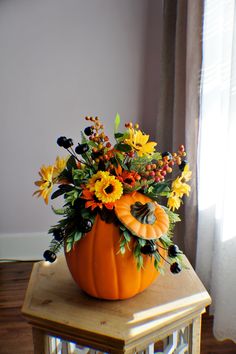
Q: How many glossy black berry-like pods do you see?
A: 12